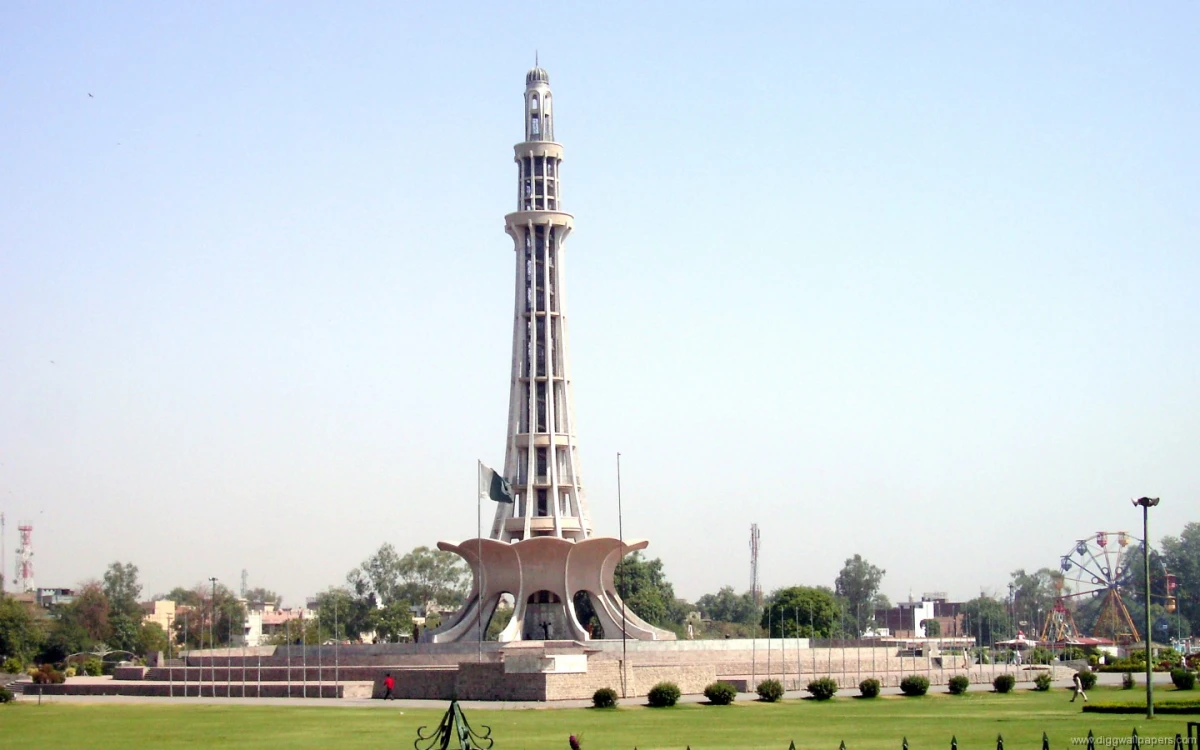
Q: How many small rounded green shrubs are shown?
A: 13